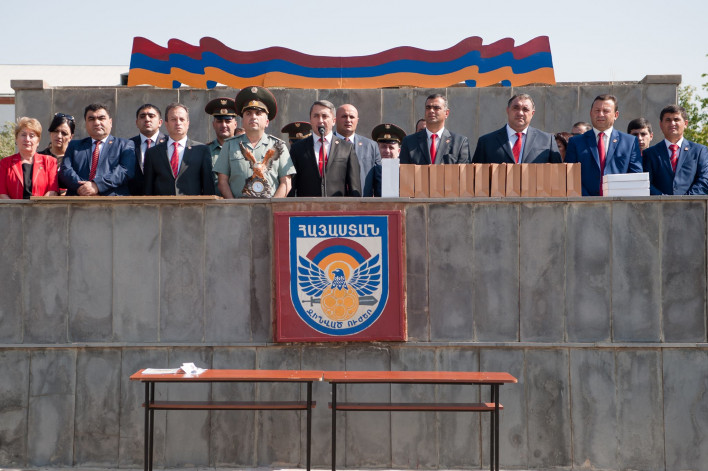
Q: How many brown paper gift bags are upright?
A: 12